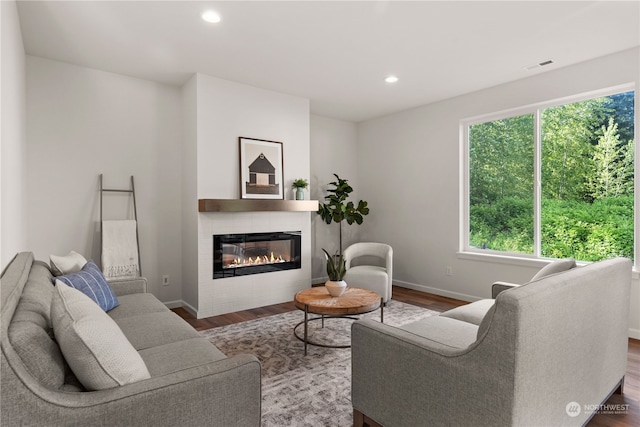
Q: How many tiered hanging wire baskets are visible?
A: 0